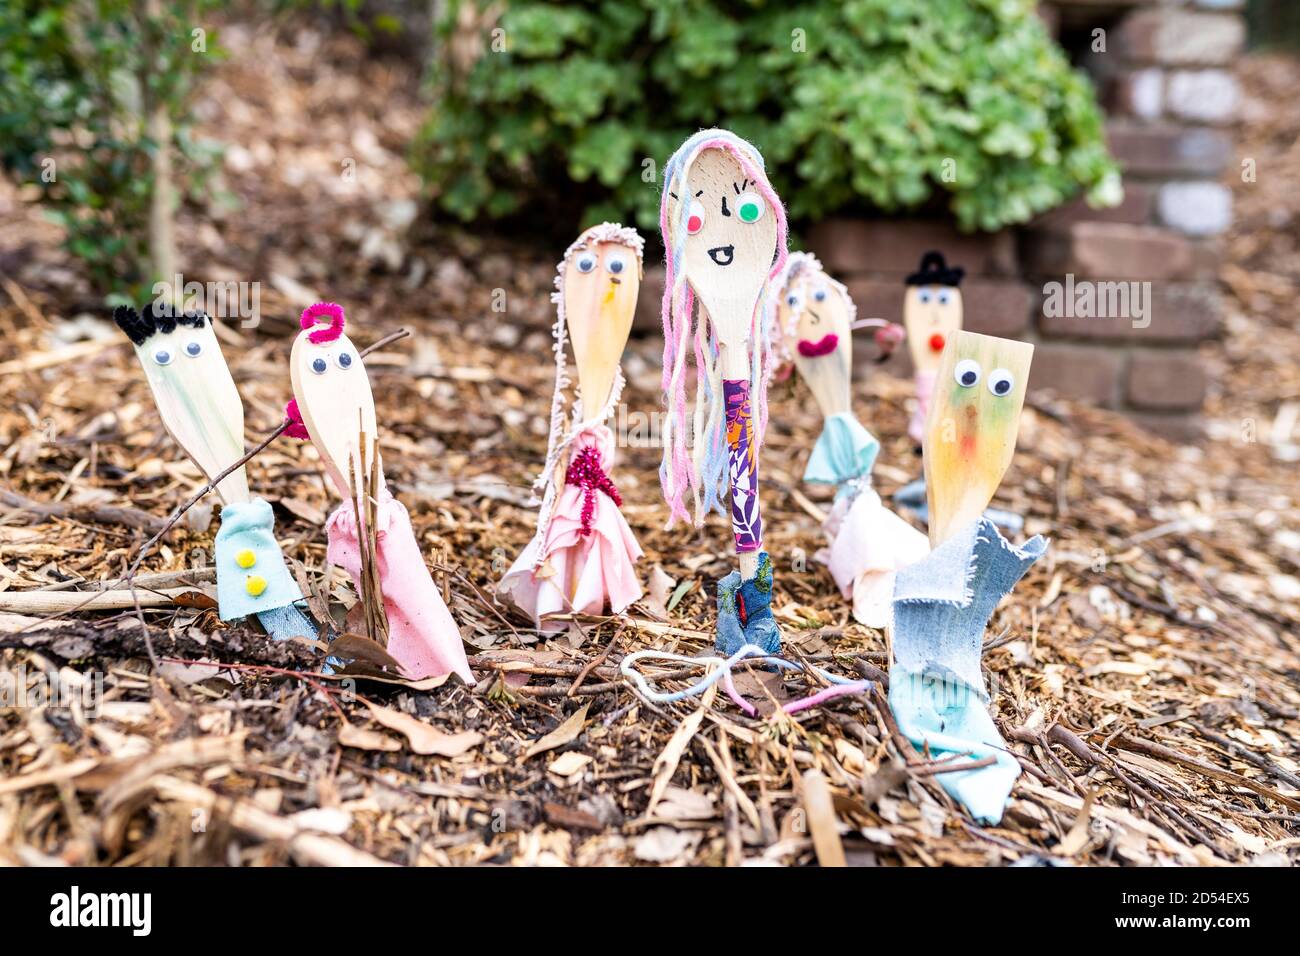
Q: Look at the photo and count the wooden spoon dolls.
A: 7